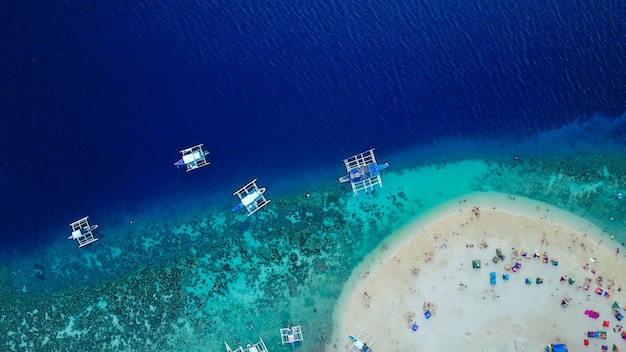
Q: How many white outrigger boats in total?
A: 7